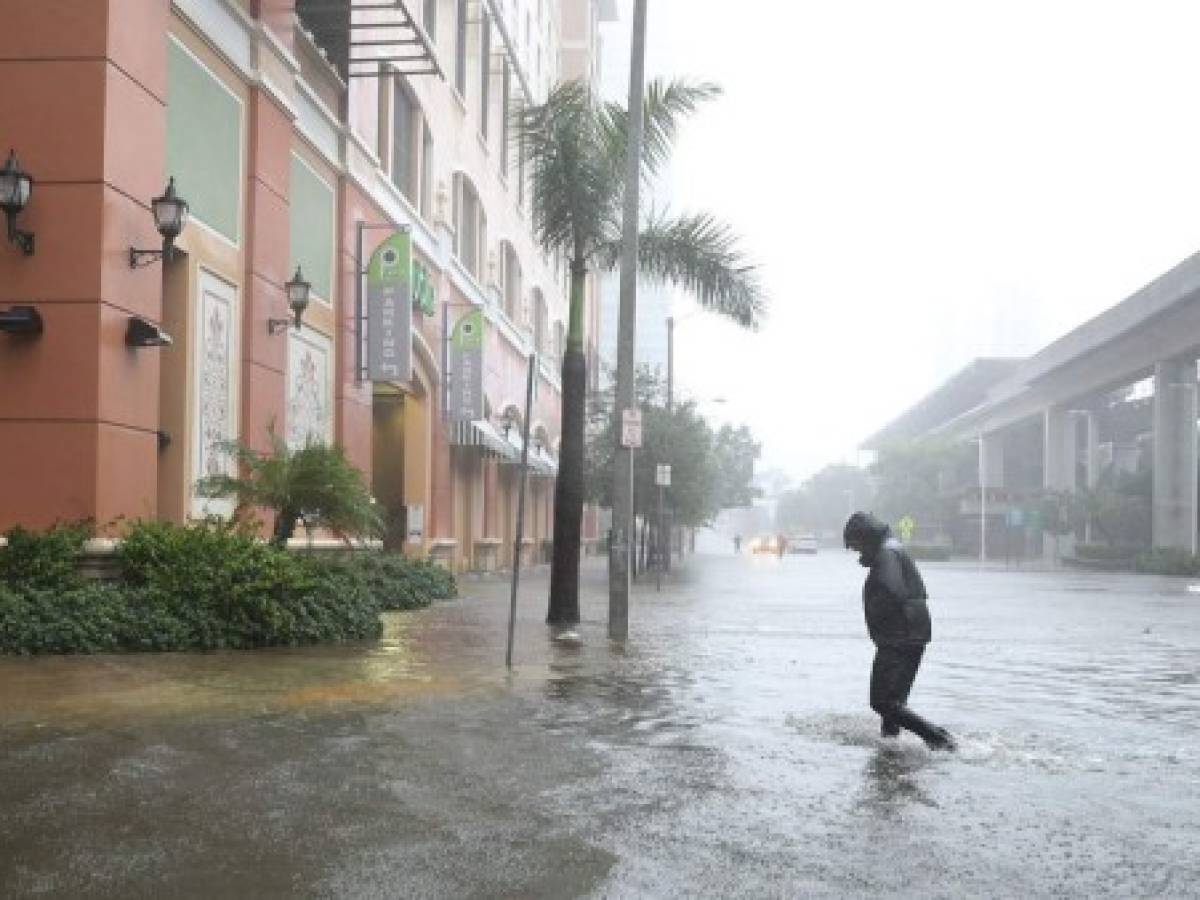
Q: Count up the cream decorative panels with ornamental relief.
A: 2